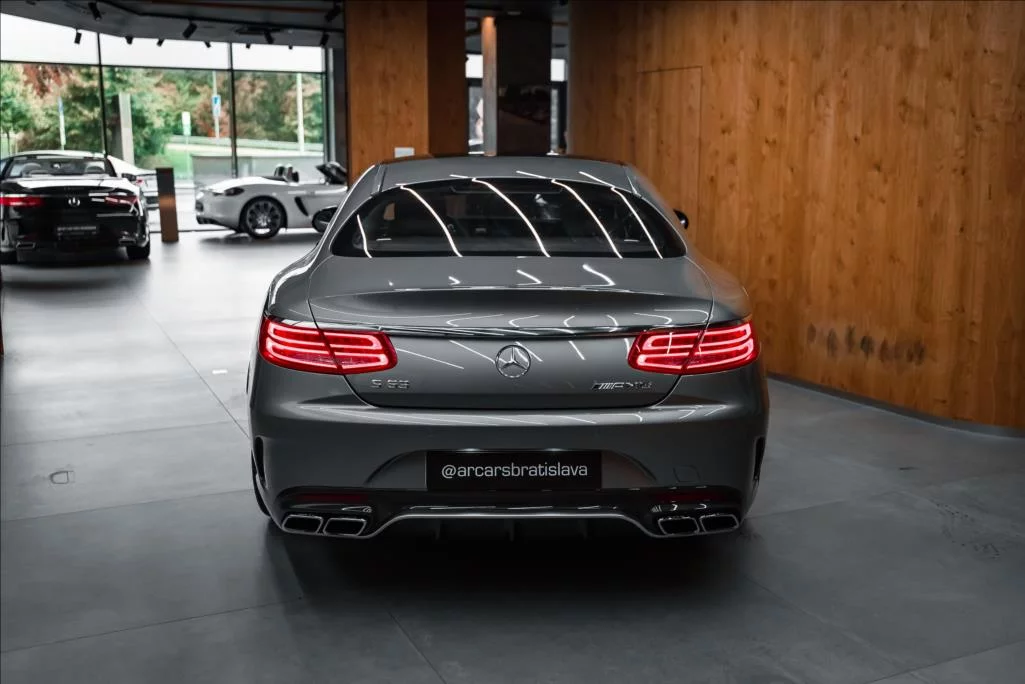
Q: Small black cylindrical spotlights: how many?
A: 11